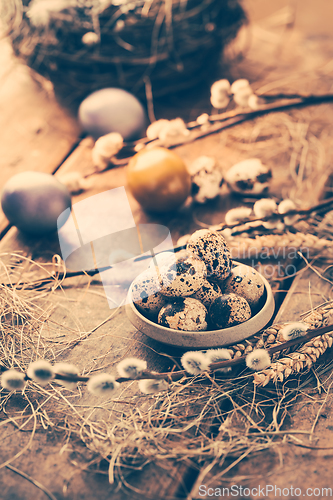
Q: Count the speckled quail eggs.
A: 9